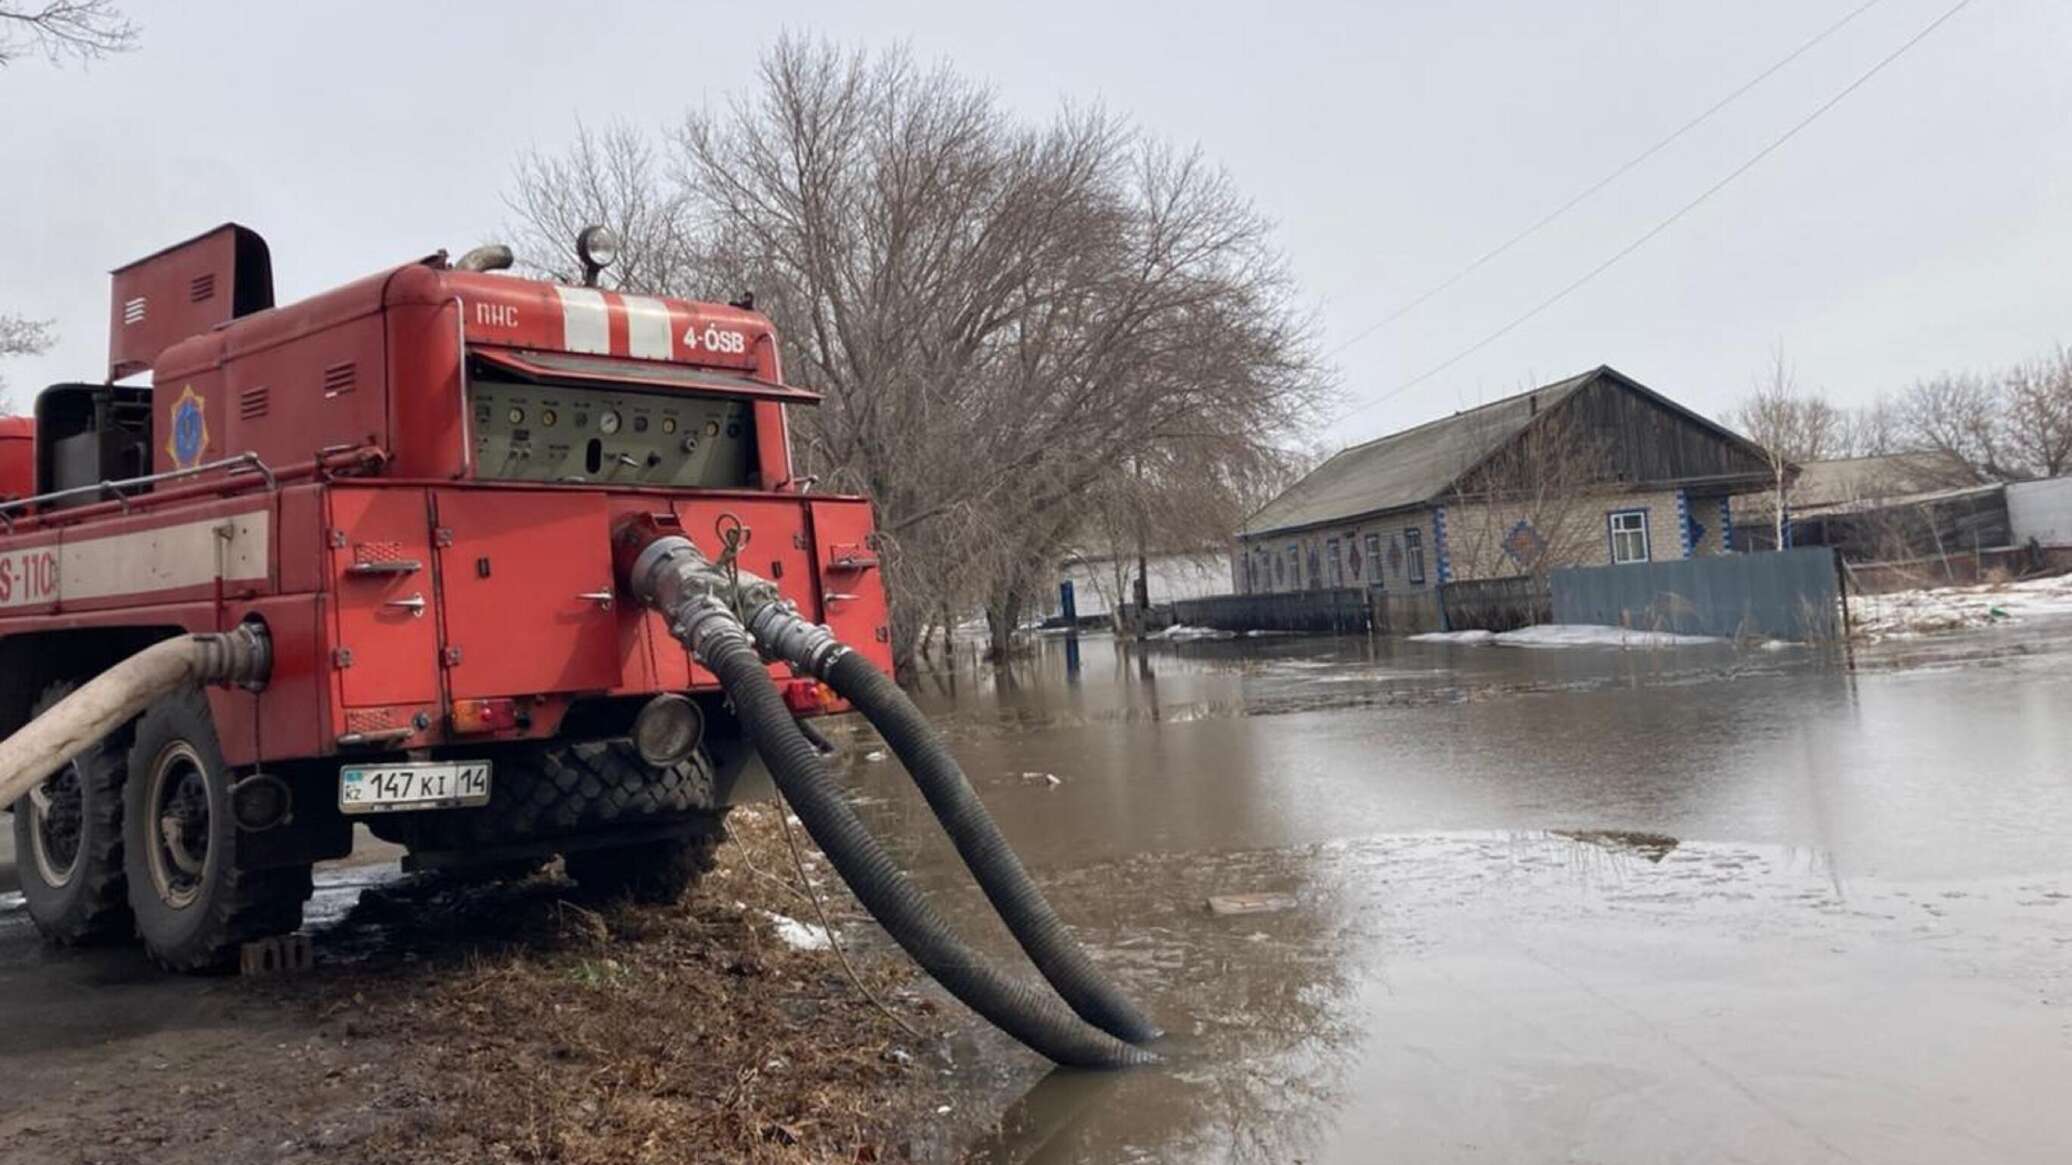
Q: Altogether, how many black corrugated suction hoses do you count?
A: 2